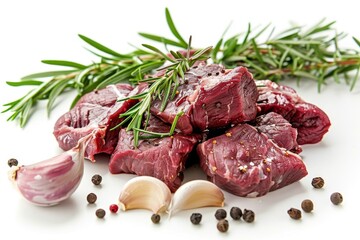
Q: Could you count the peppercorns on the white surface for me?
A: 15